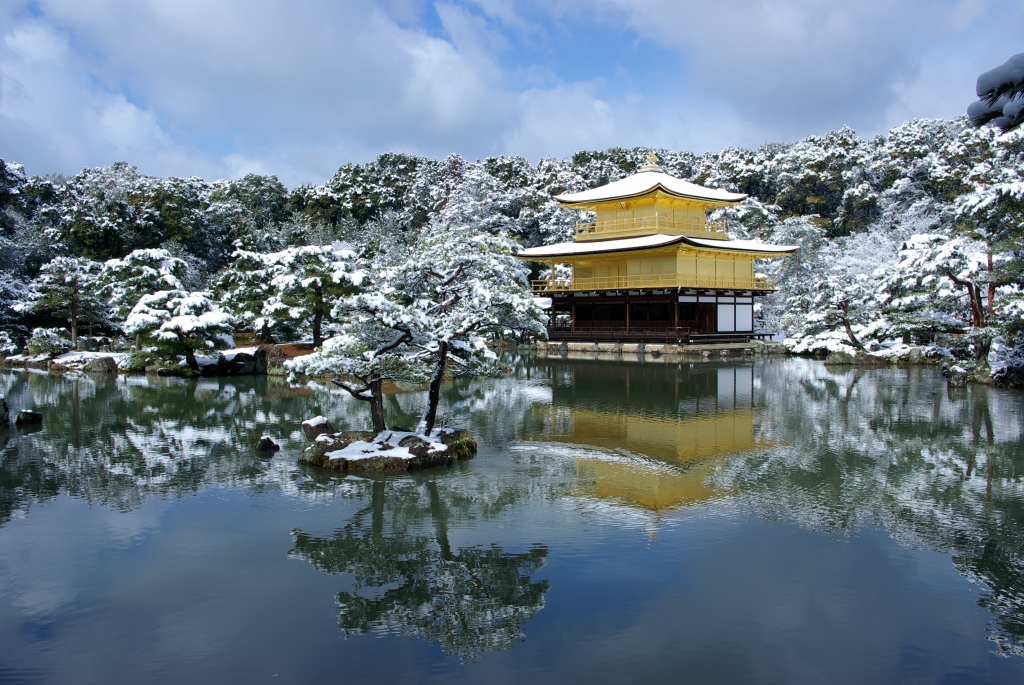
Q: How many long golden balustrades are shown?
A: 2